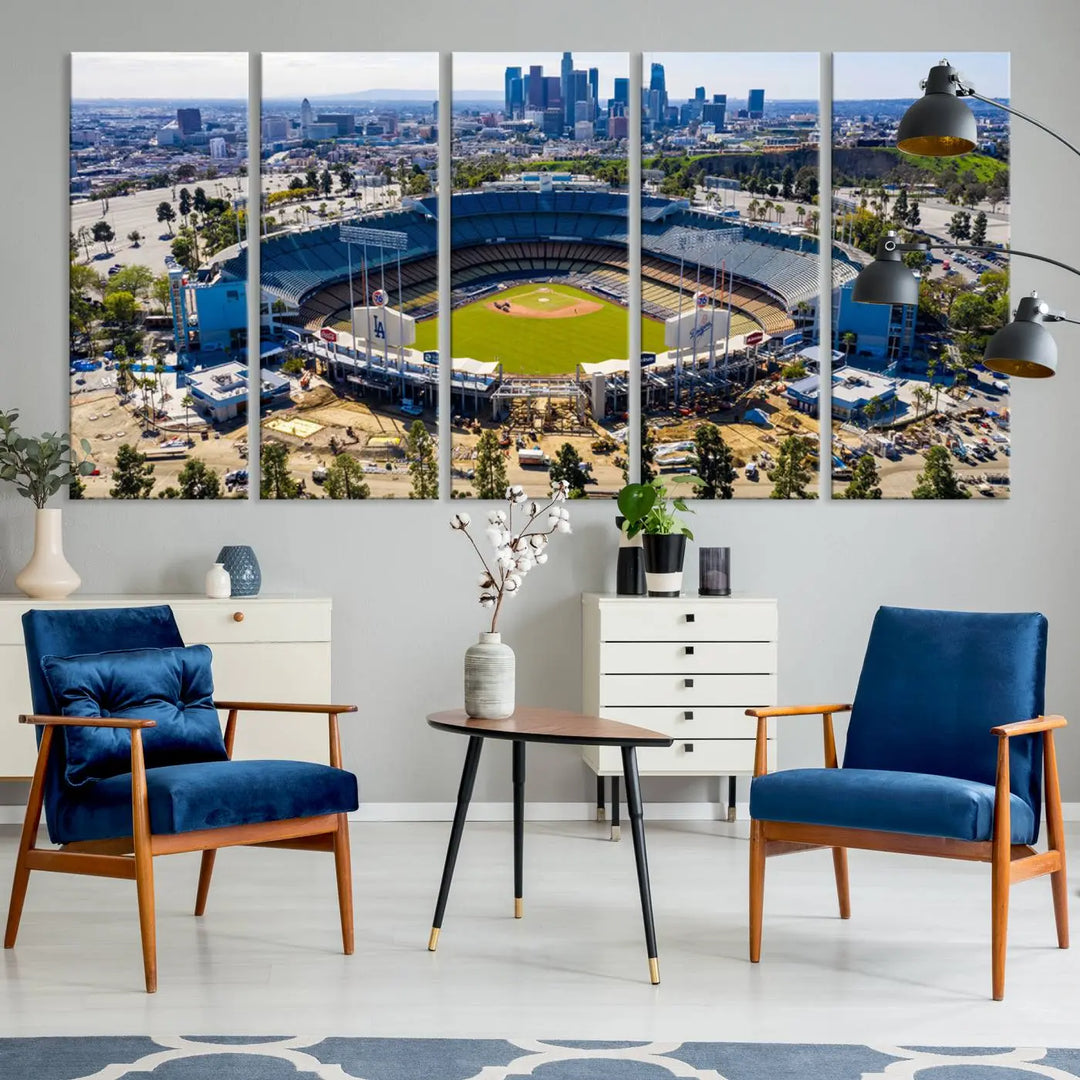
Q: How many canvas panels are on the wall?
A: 5